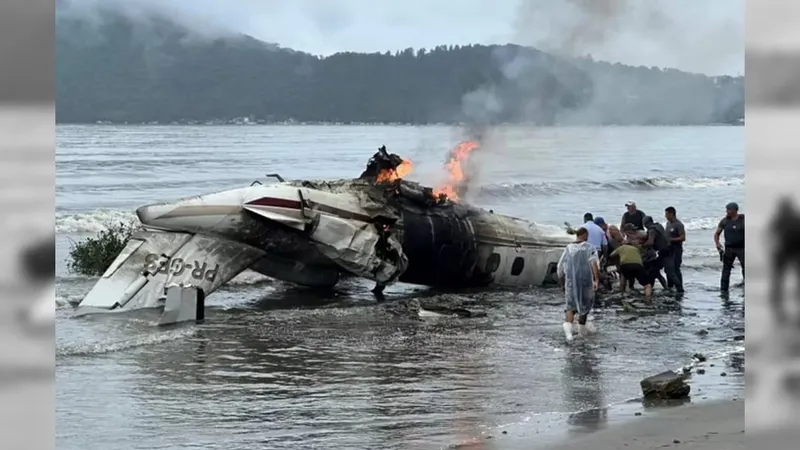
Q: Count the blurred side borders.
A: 2